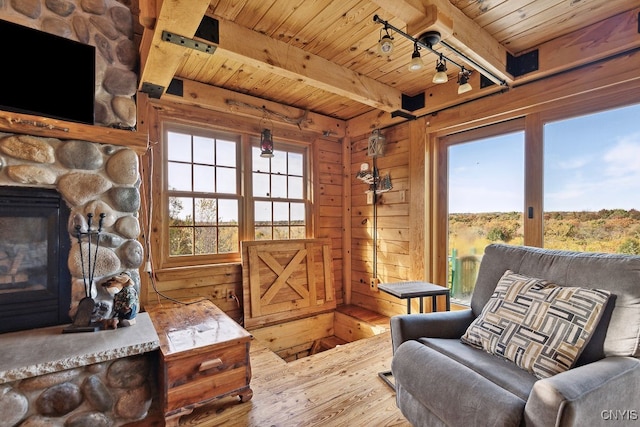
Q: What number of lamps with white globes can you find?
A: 4